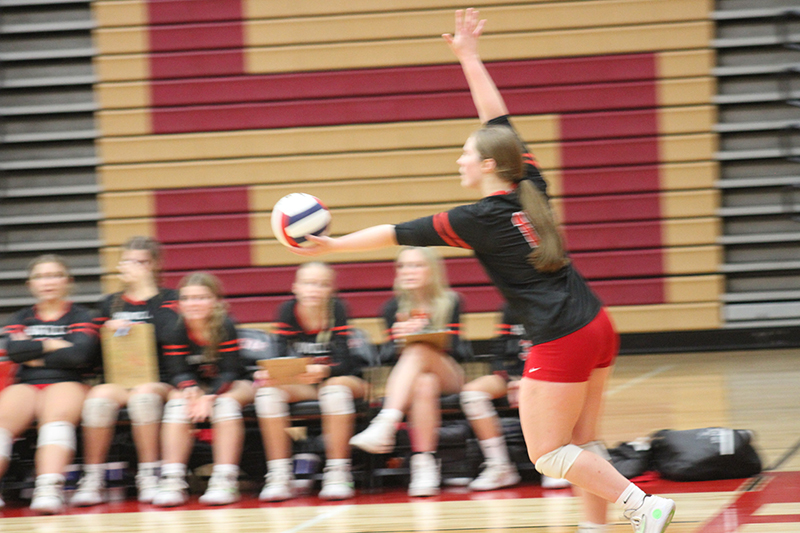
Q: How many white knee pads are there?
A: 11